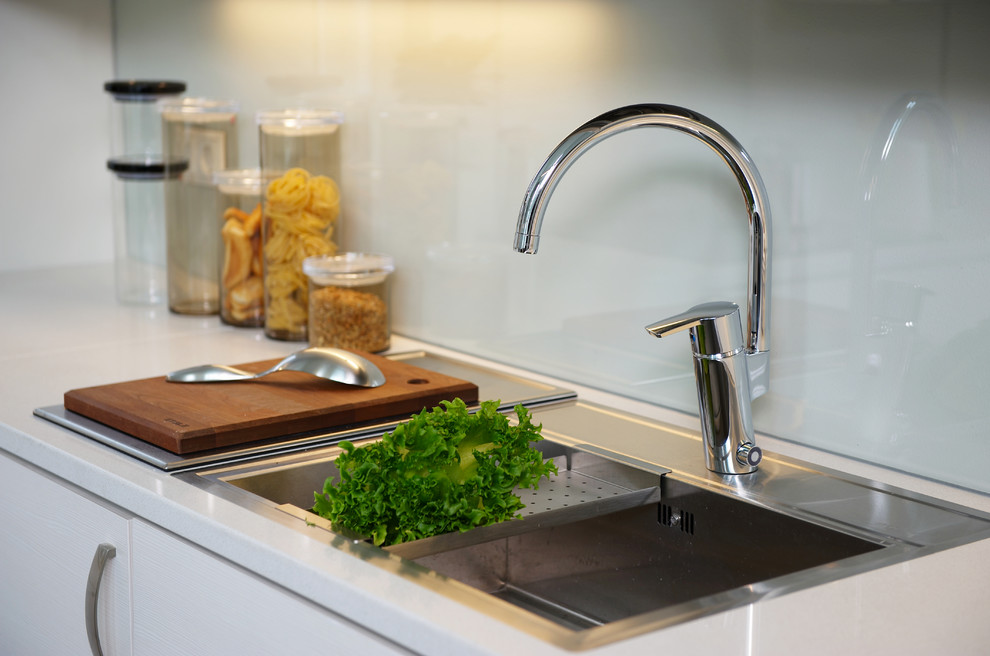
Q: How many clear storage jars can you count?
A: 6